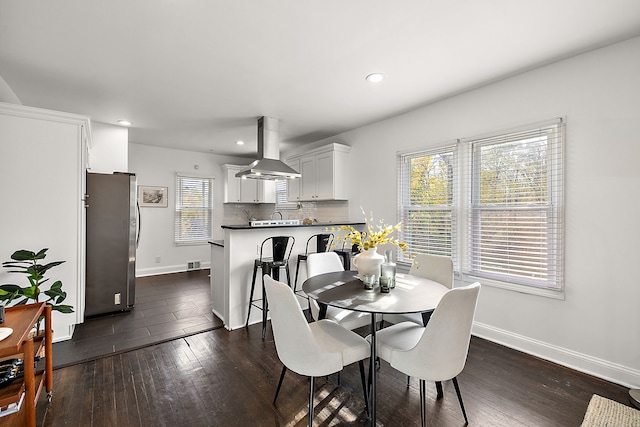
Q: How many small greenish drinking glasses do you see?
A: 2